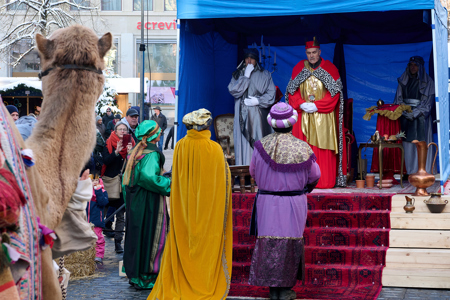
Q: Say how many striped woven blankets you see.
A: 1